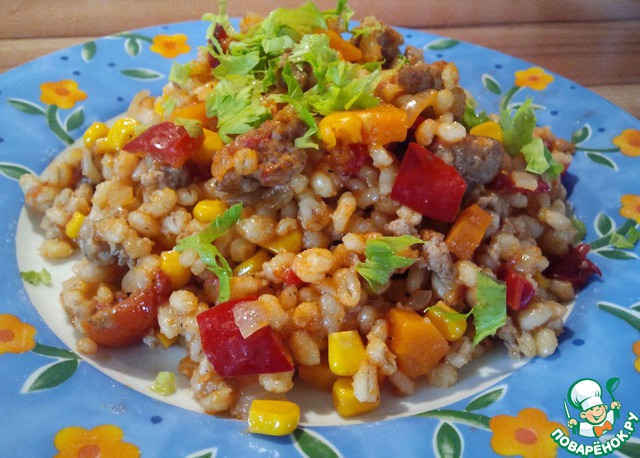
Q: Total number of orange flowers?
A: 9